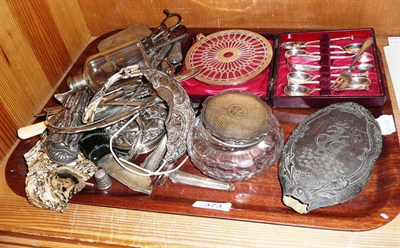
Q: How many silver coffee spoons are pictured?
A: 6